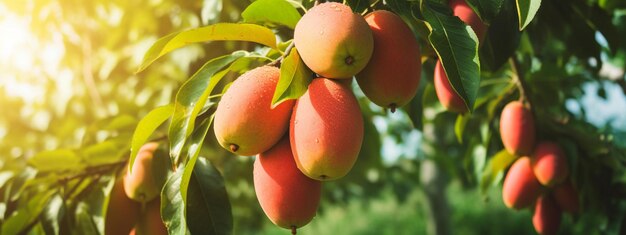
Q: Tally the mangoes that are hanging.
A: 15